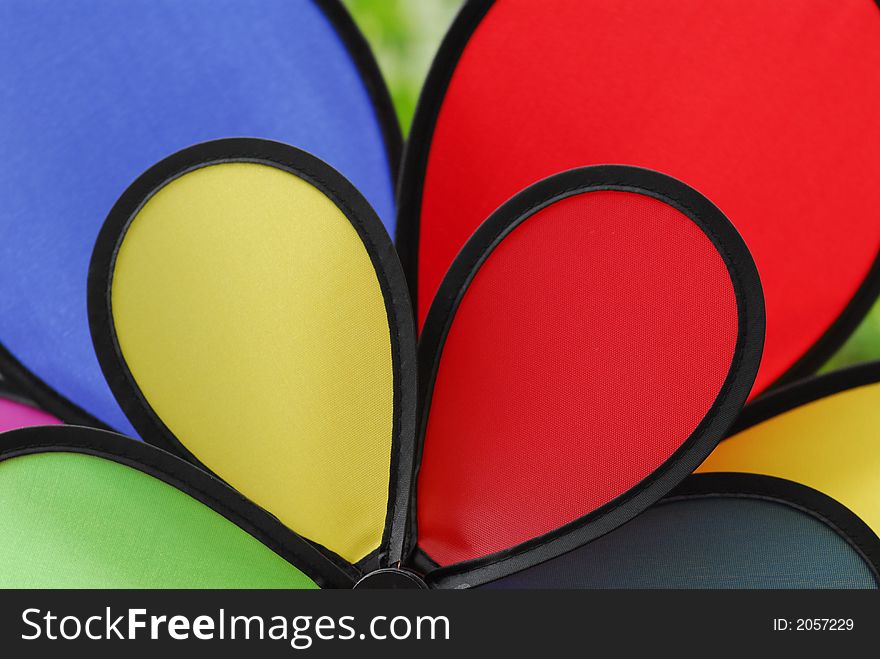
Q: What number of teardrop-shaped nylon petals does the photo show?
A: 8